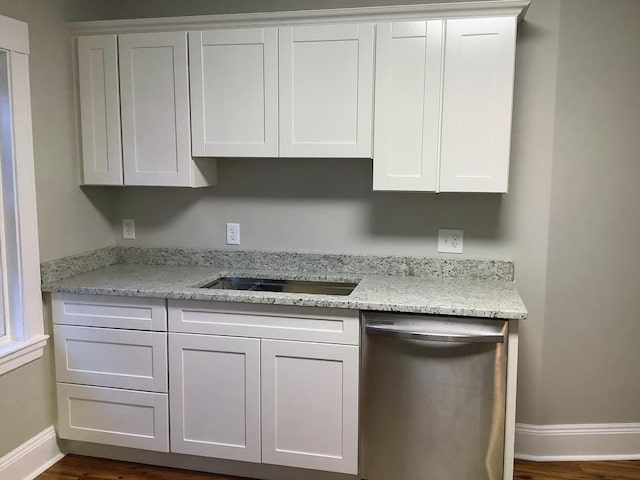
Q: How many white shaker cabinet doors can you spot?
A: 8